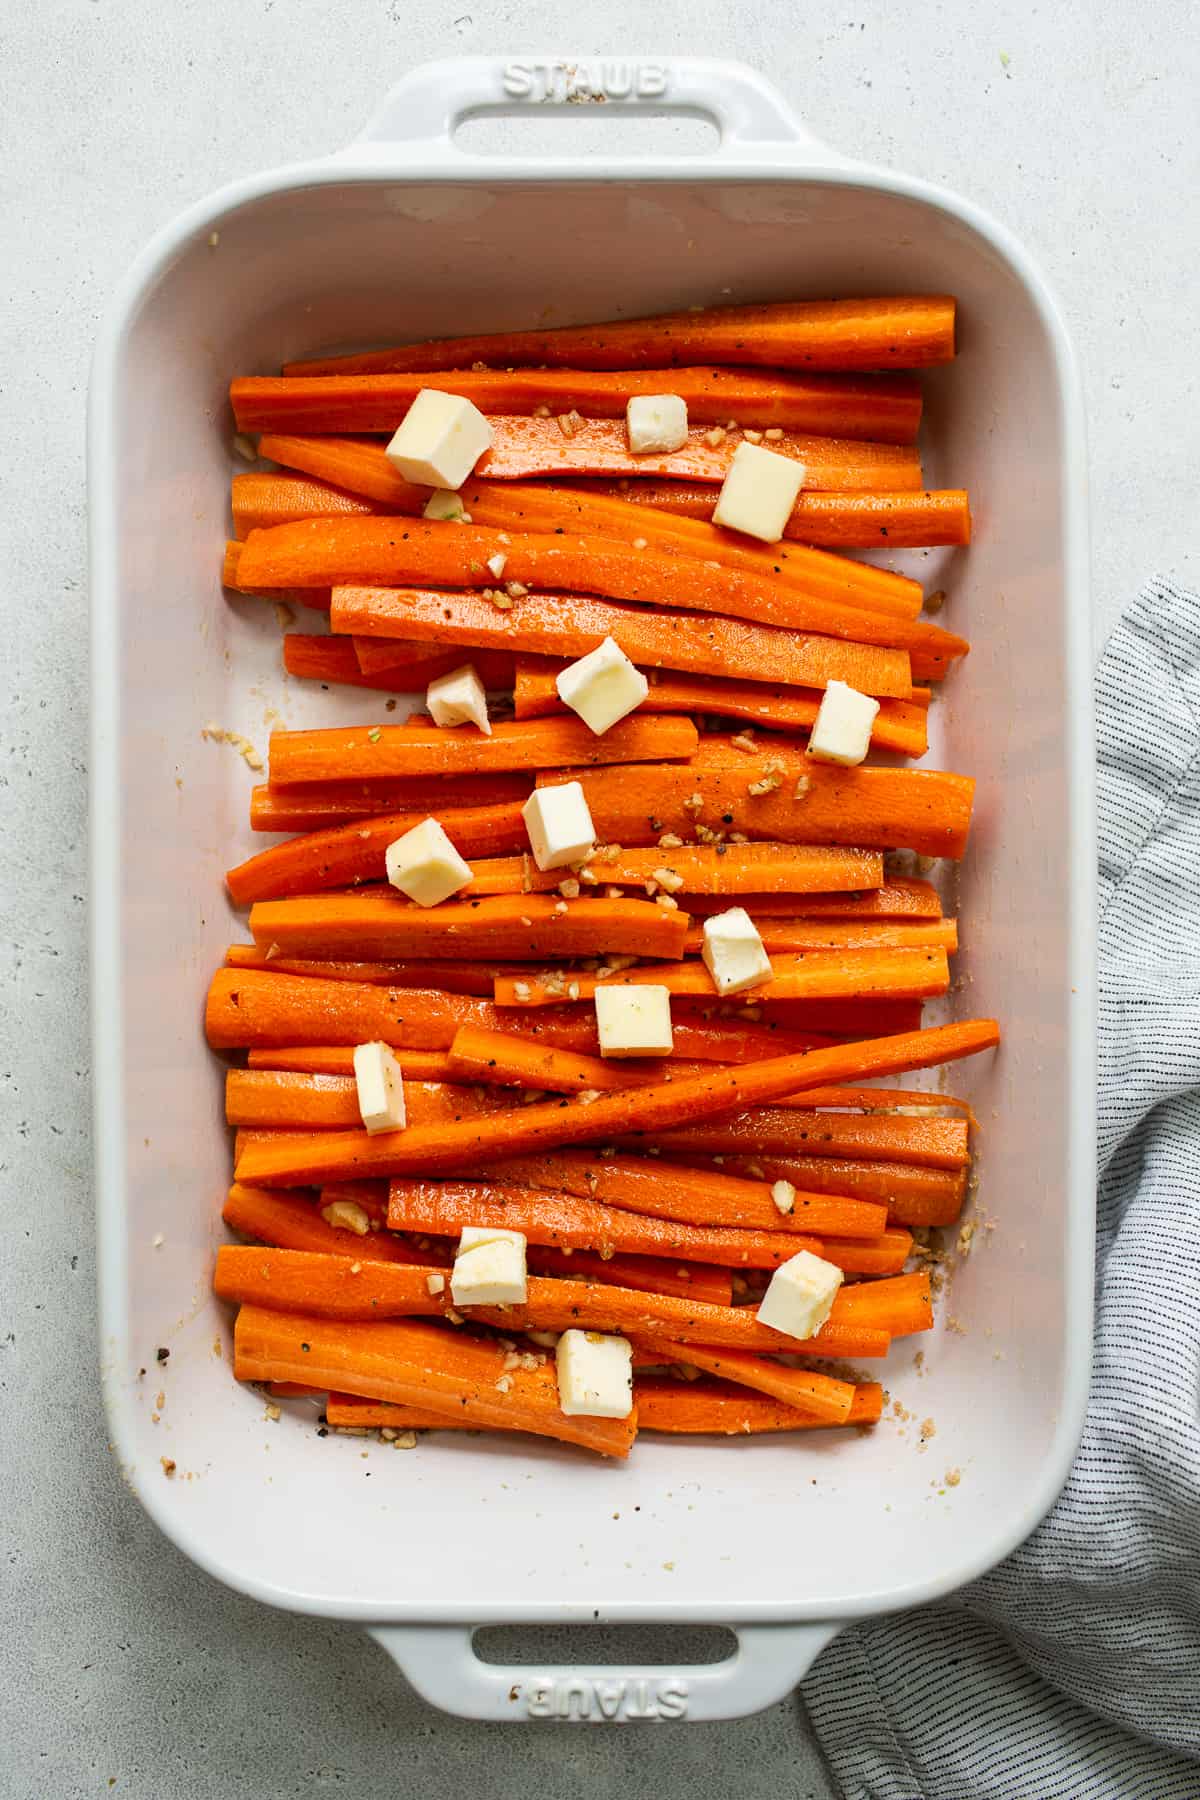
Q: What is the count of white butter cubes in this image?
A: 14